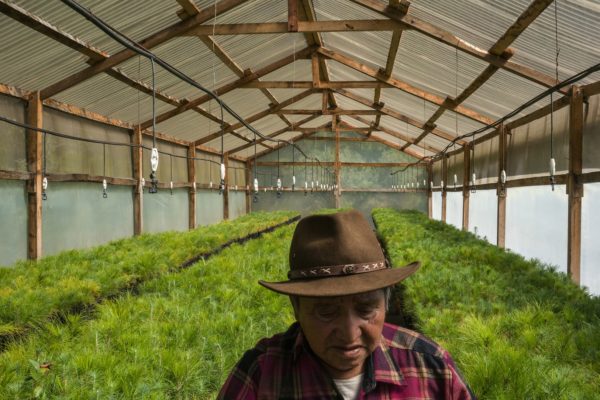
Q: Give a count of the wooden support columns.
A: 11